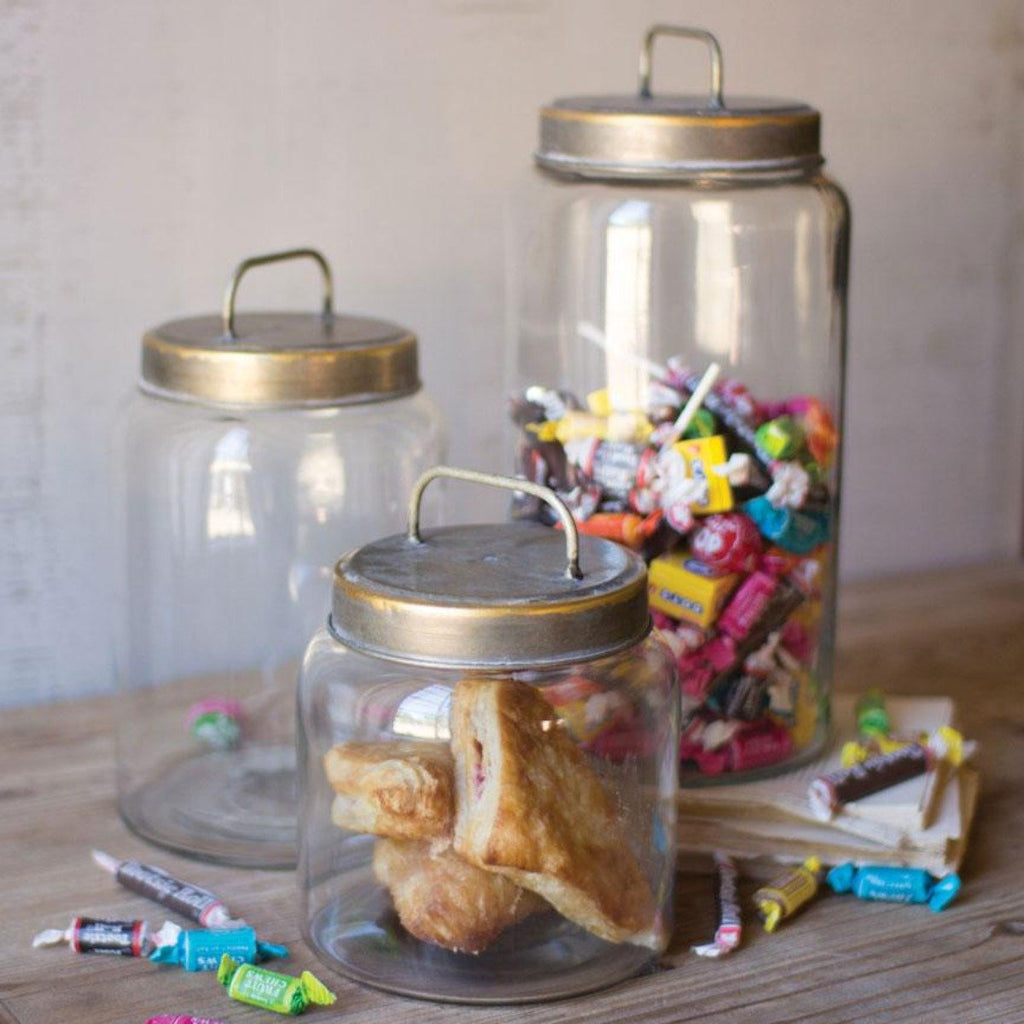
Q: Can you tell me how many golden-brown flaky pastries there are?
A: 3